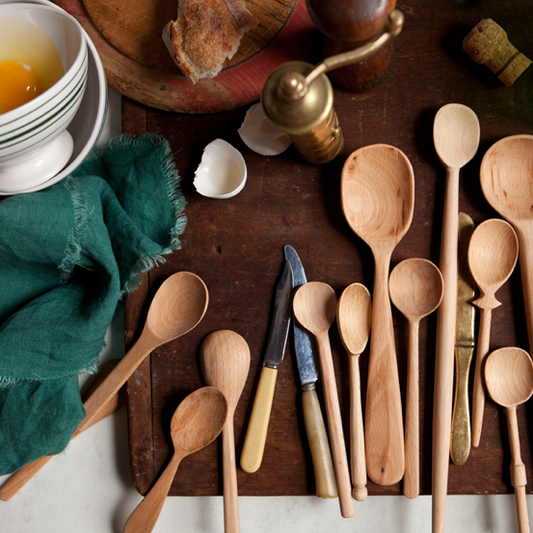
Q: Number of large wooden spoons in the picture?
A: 2